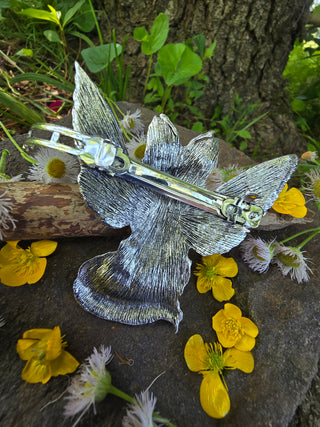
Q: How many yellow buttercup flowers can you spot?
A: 6